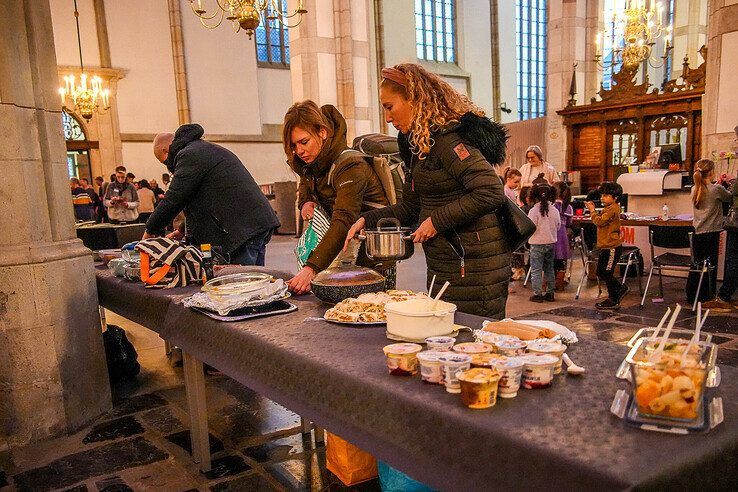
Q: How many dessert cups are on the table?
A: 12